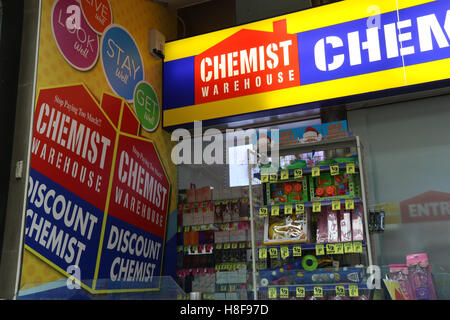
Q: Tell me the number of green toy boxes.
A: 2